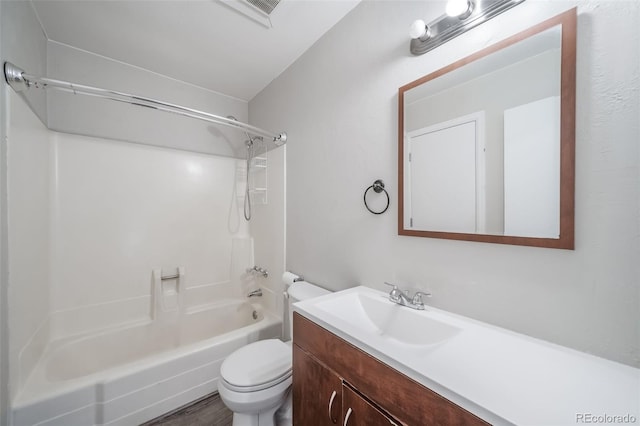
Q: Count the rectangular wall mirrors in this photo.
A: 1